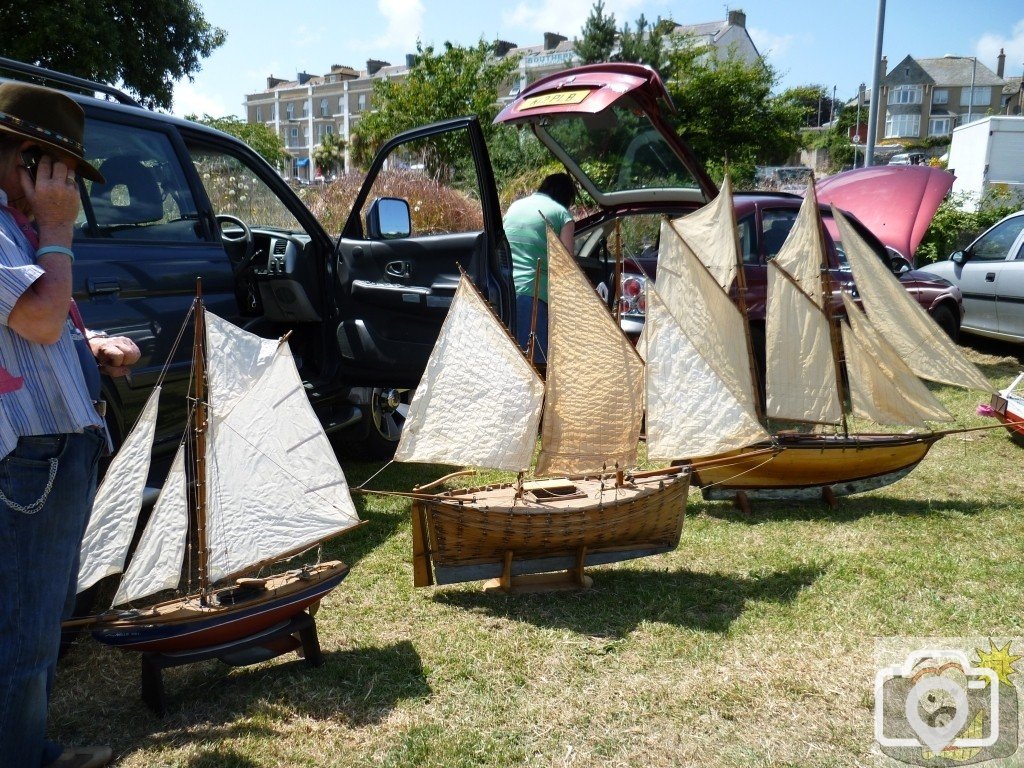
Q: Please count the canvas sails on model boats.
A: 14